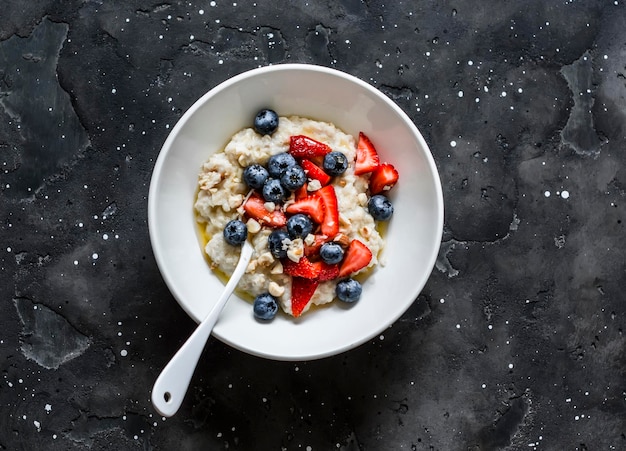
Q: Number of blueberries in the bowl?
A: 13